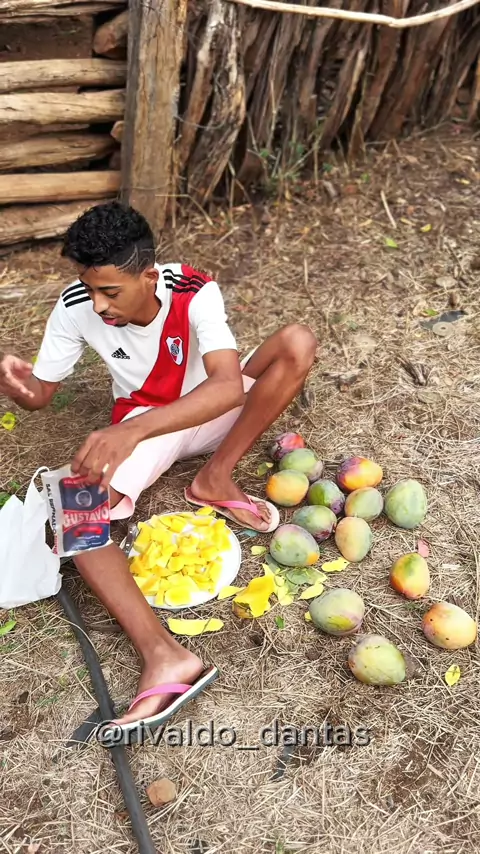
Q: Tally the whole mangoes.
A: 14